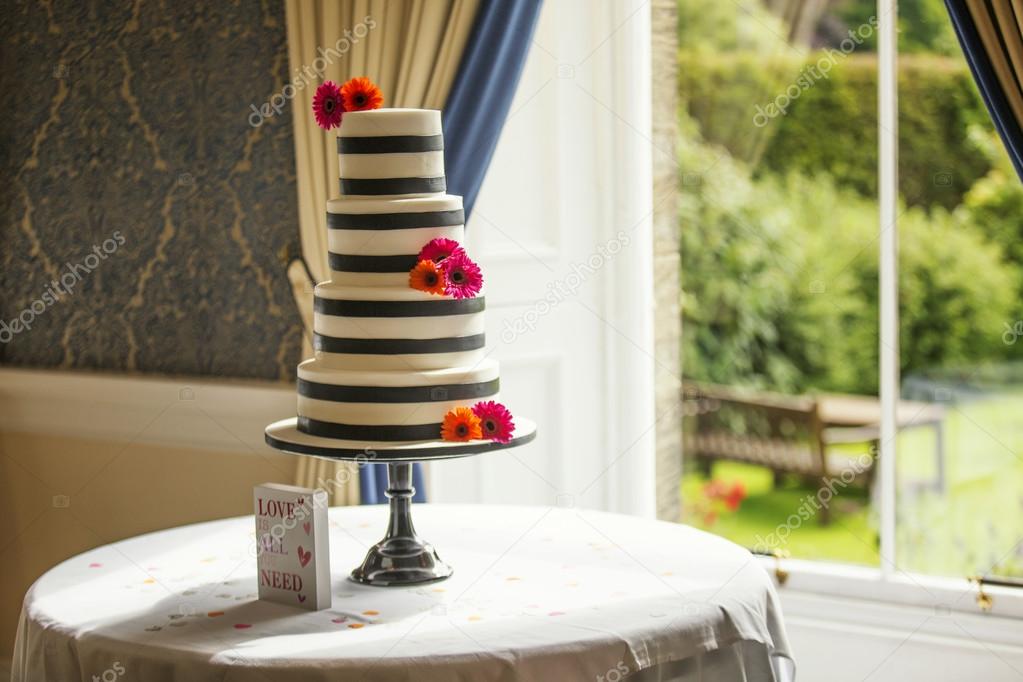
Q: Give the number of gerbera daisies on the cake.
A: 7